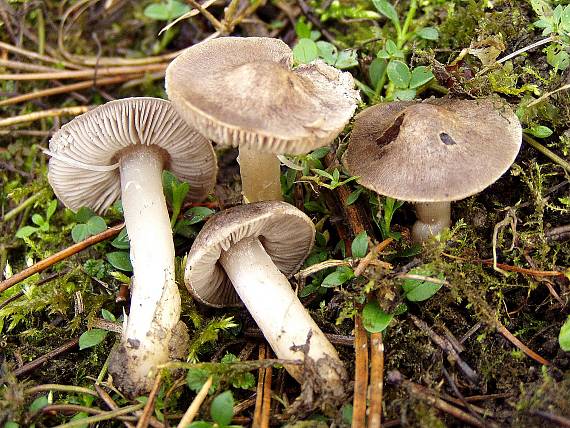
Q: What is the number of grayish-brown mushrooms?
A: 4